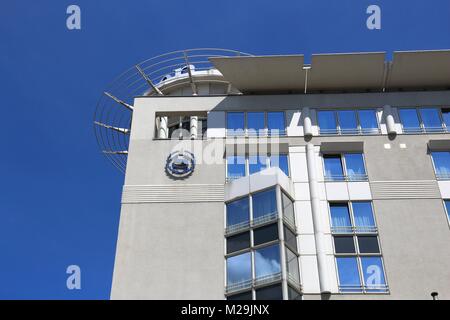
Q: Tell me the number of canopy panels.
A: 3